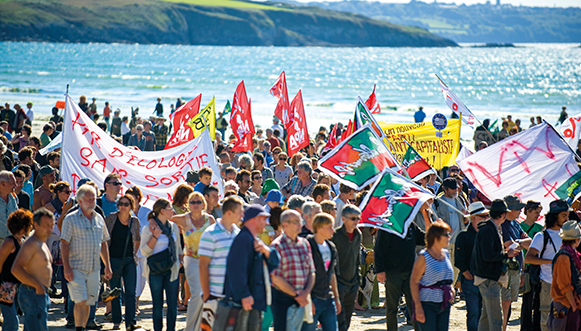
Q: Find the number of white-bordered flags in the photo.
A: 4